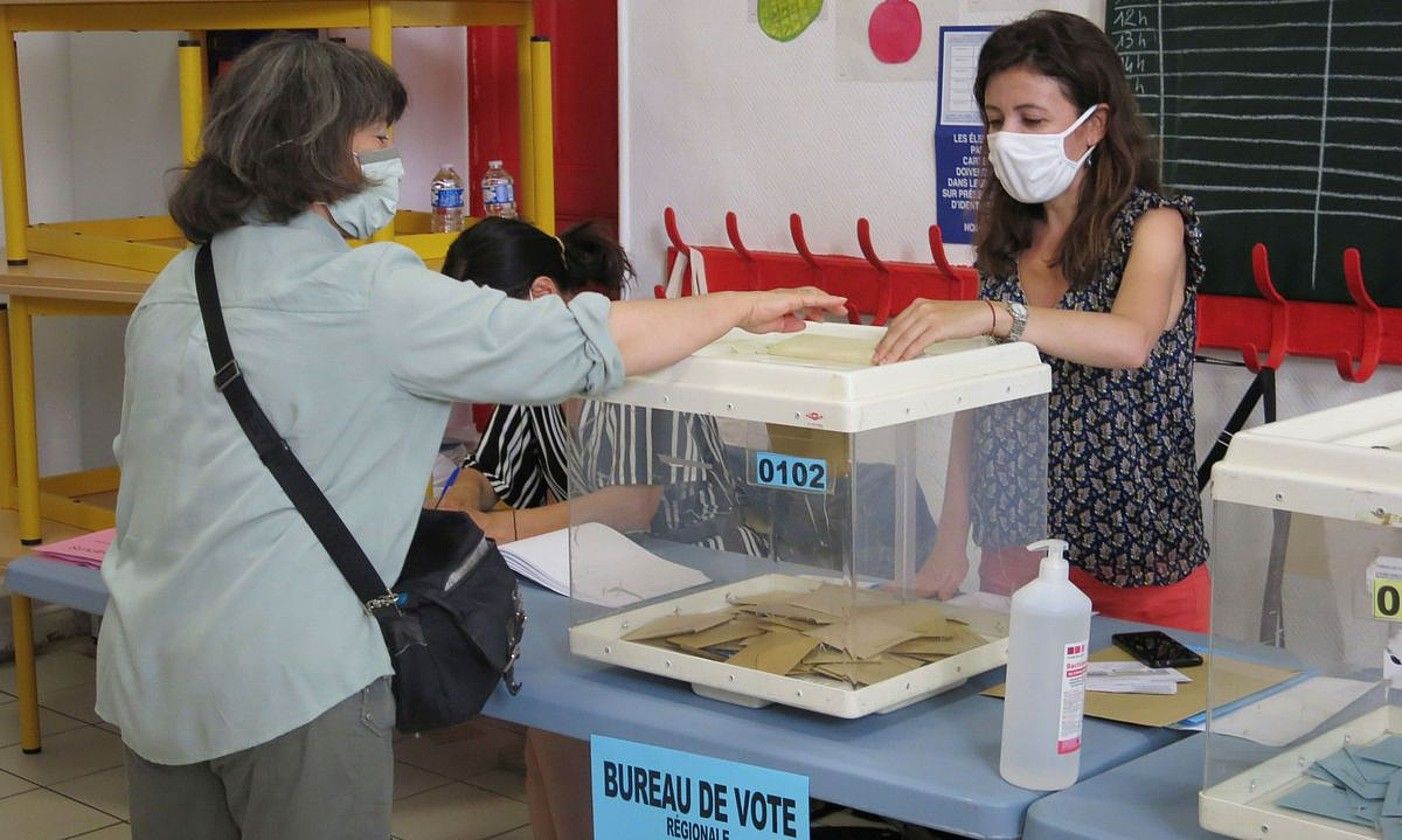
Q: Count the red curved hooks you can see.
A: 7